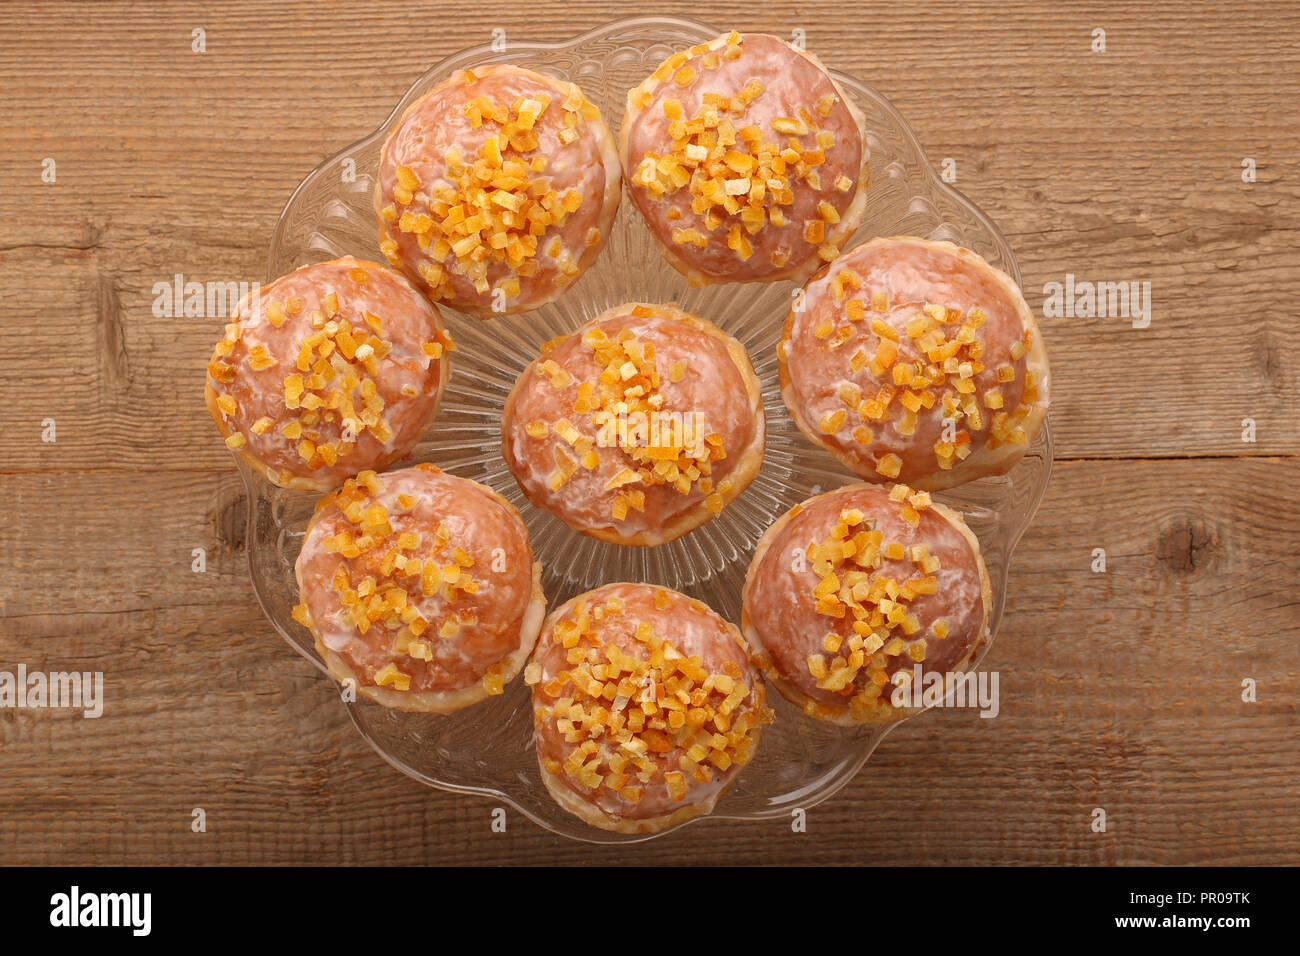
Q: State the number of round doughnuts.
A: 8